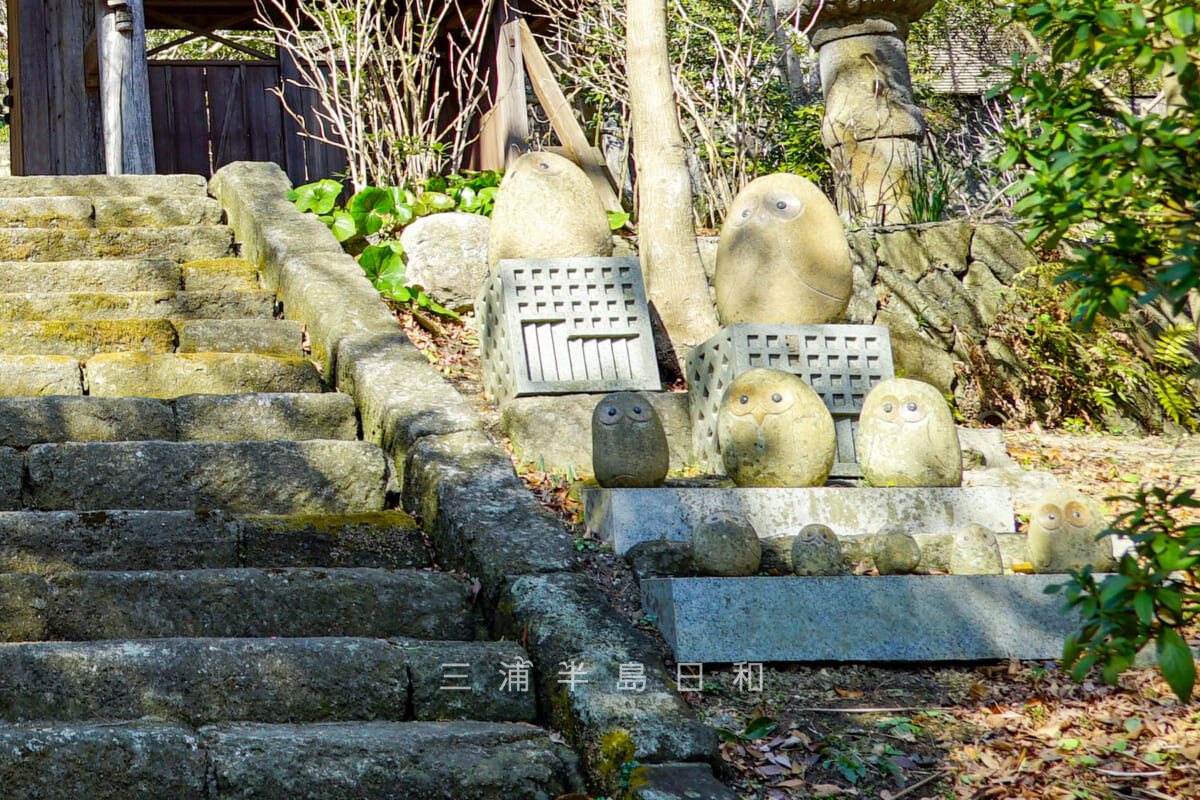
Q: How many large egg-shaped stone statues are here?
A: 2